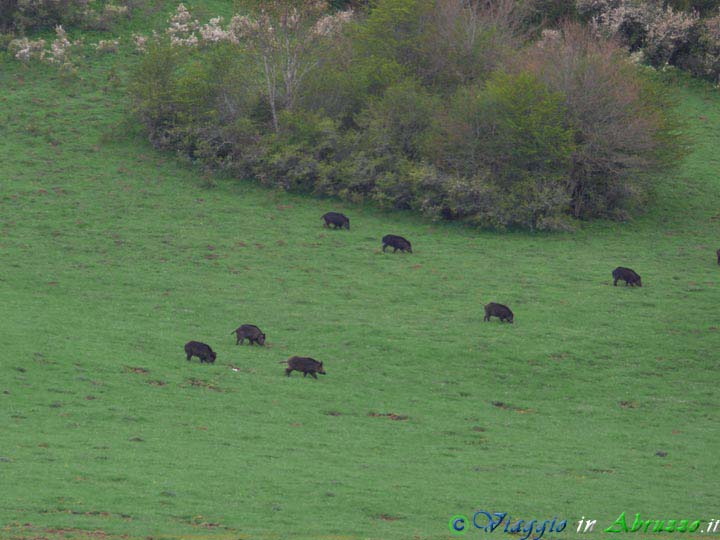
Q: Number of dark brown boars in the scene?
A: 7